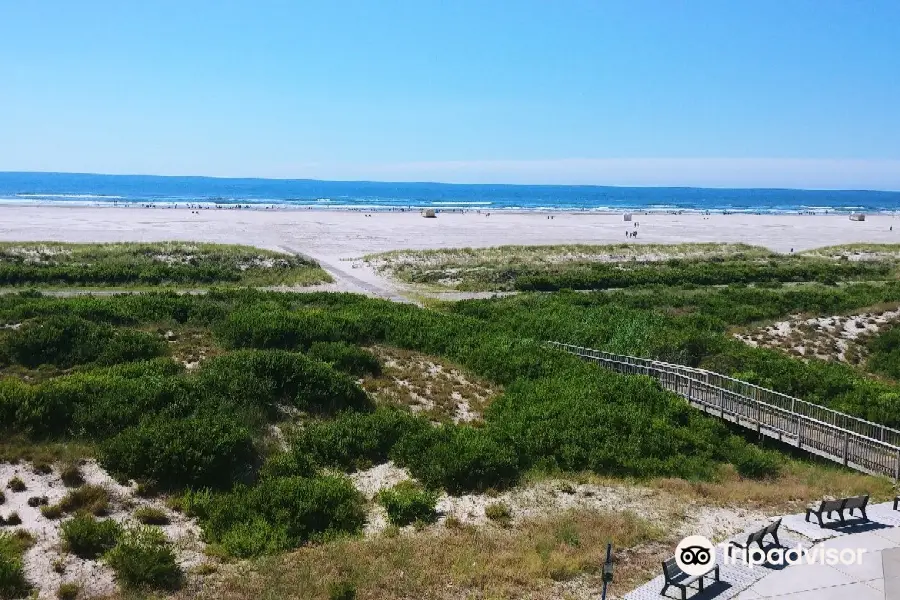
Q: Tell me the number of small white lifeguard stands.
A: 3